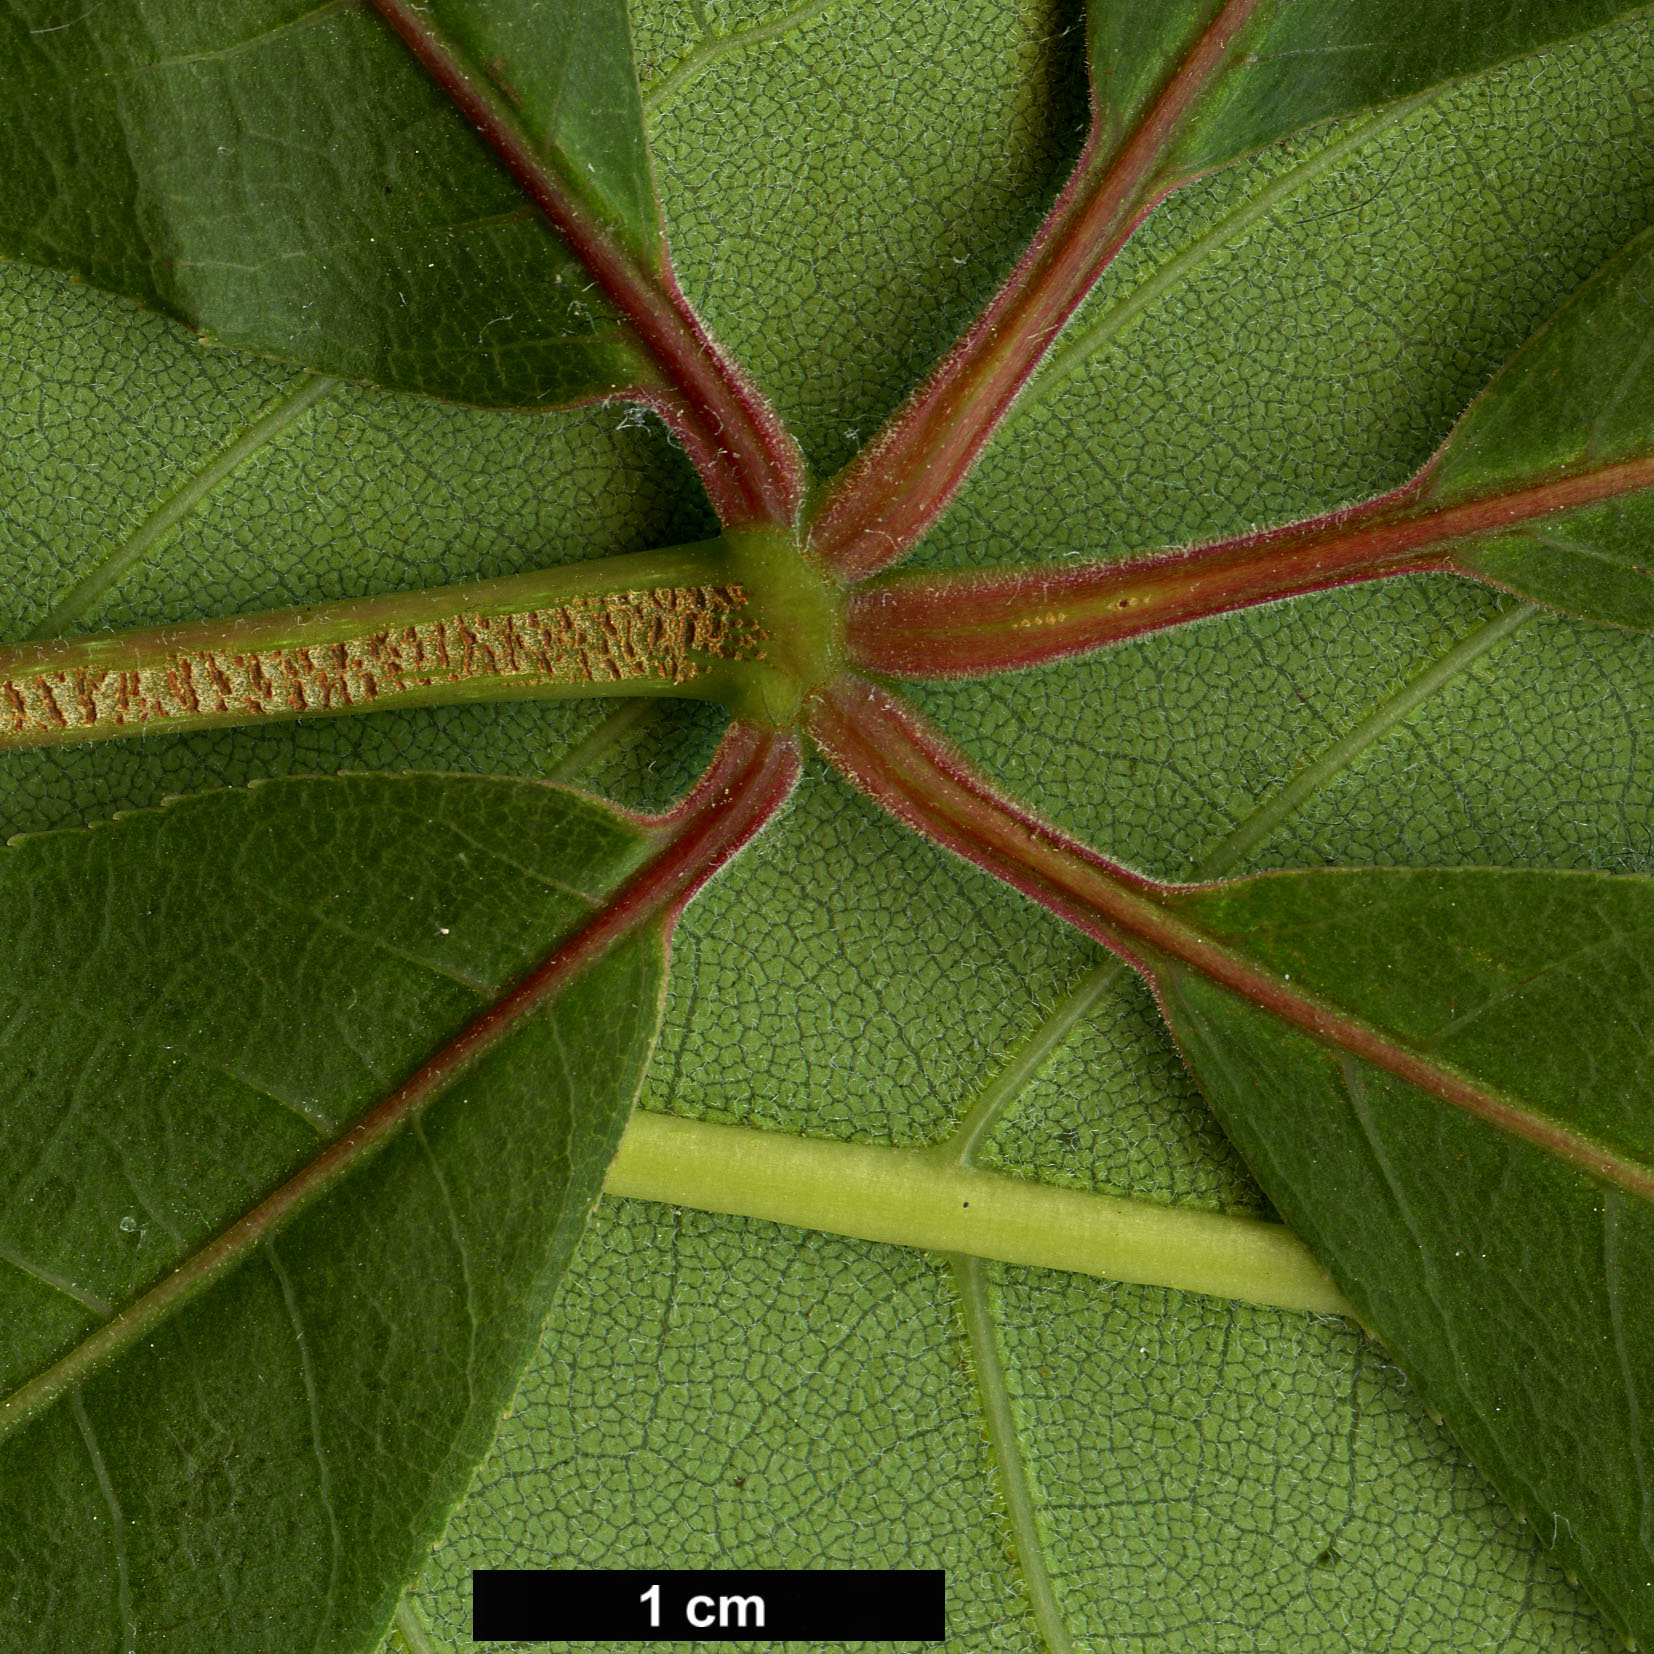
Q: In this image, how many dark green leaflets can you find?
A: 5